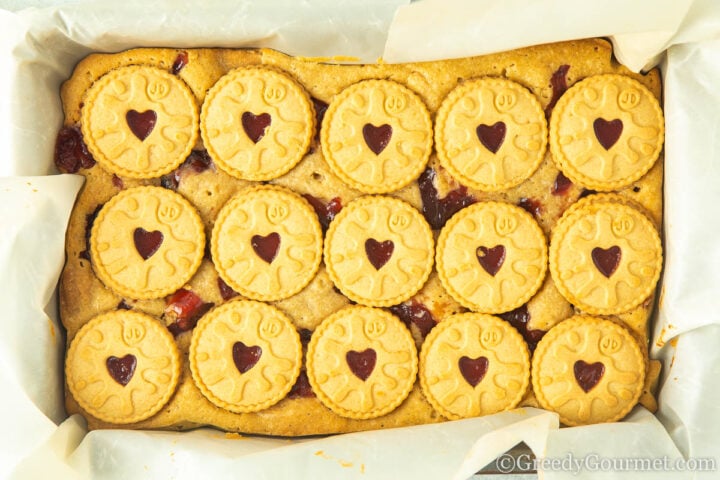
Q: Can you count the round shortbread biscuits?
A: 15